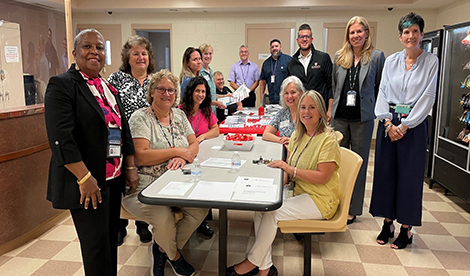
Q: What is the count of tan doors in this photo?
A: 3